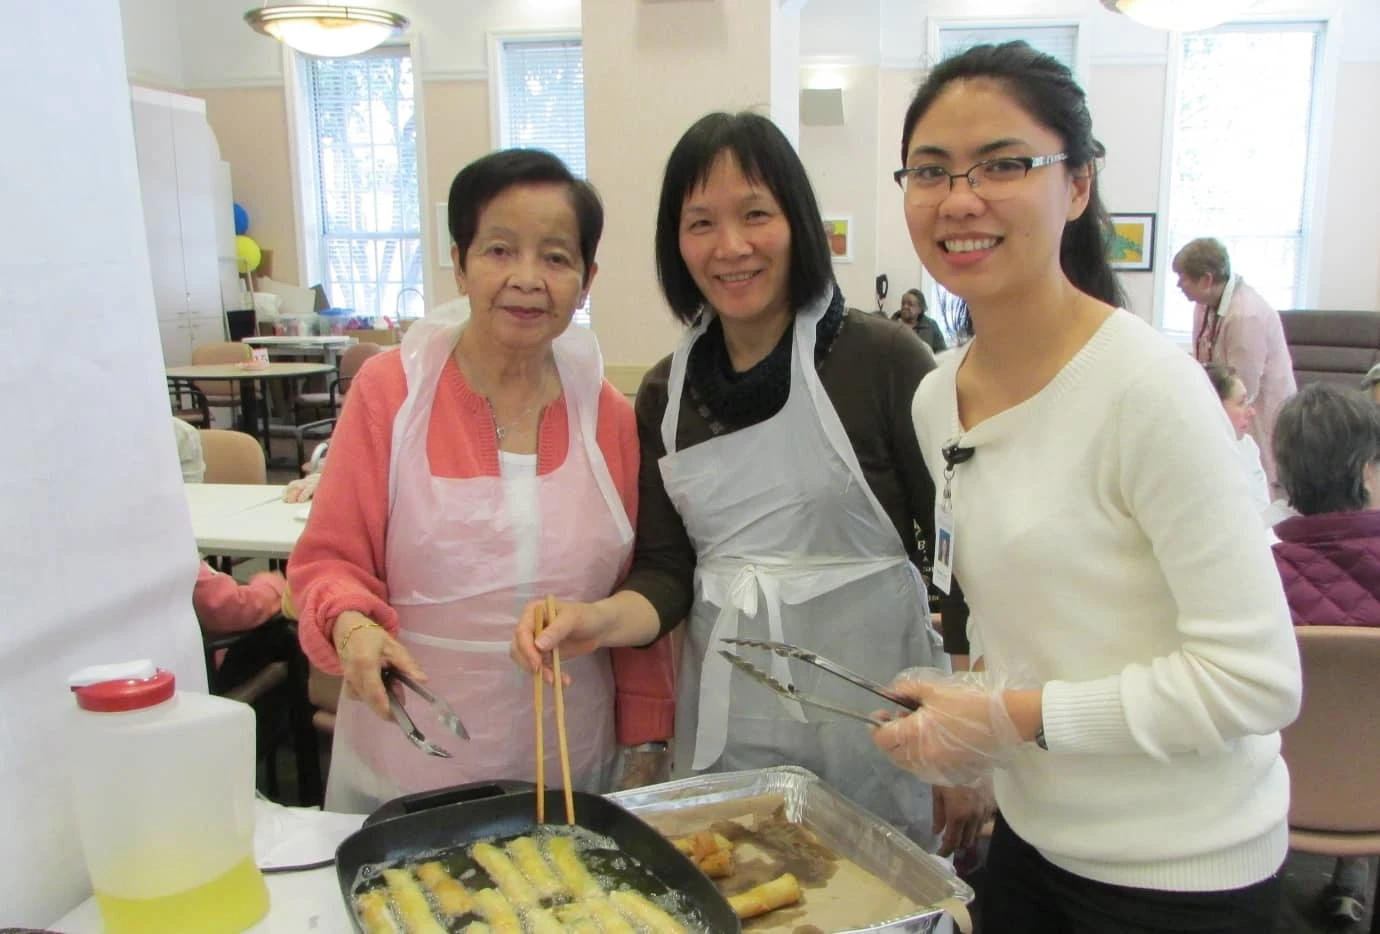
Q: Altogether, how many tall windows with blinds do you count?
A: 4